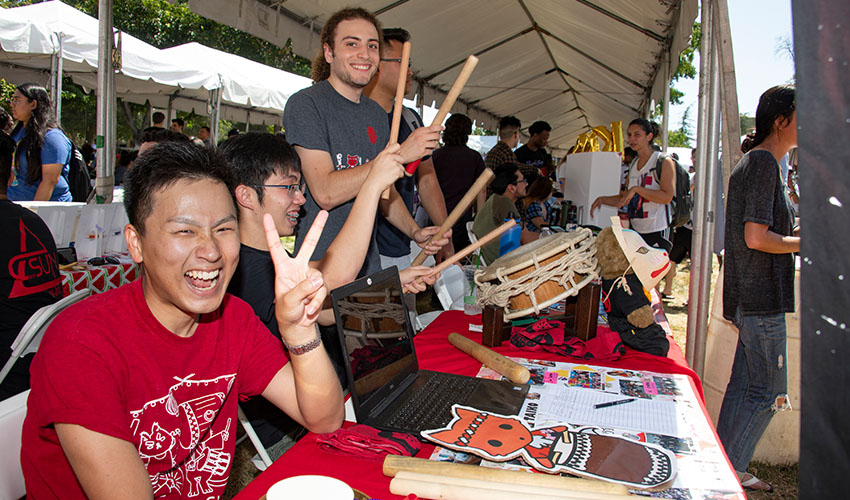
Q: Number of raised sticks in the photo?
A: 4